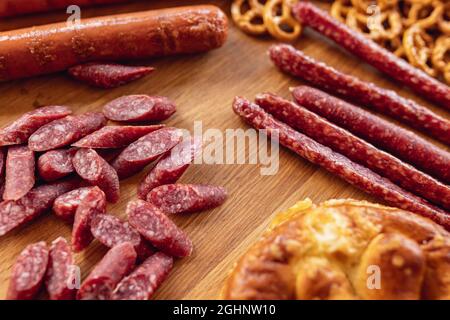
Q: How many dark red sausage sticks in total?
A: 5